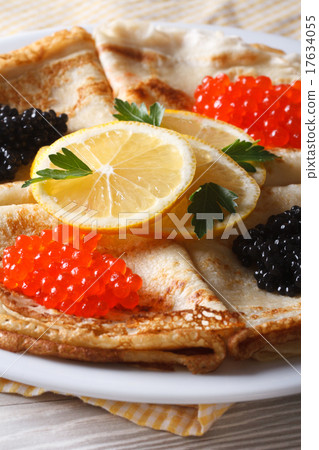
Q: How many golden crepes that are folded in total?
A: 4